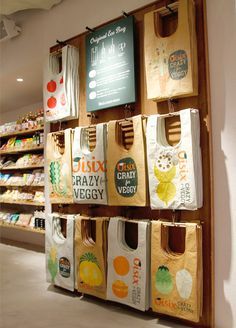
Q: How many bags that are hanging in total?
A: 10